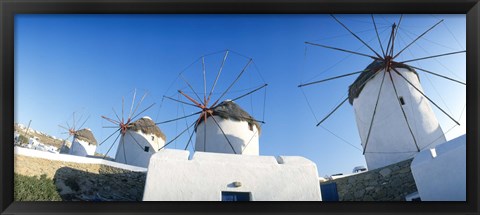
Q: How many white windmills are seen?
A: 4